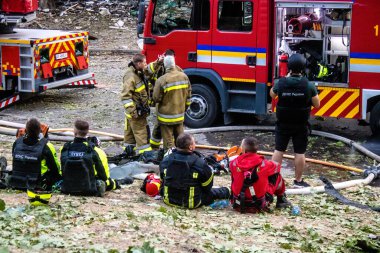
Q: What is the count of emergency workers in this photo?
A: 8